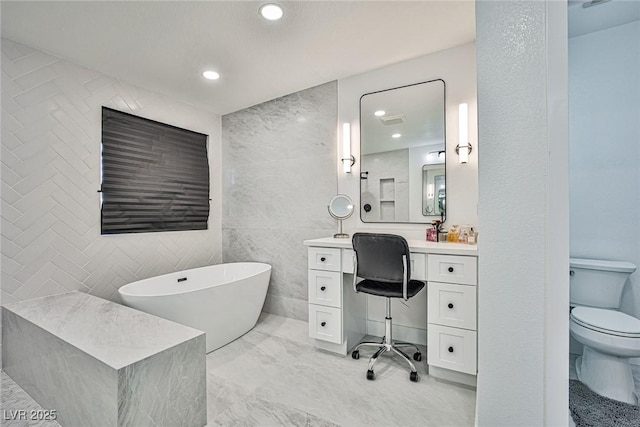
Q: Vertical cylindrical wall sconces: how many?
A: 2